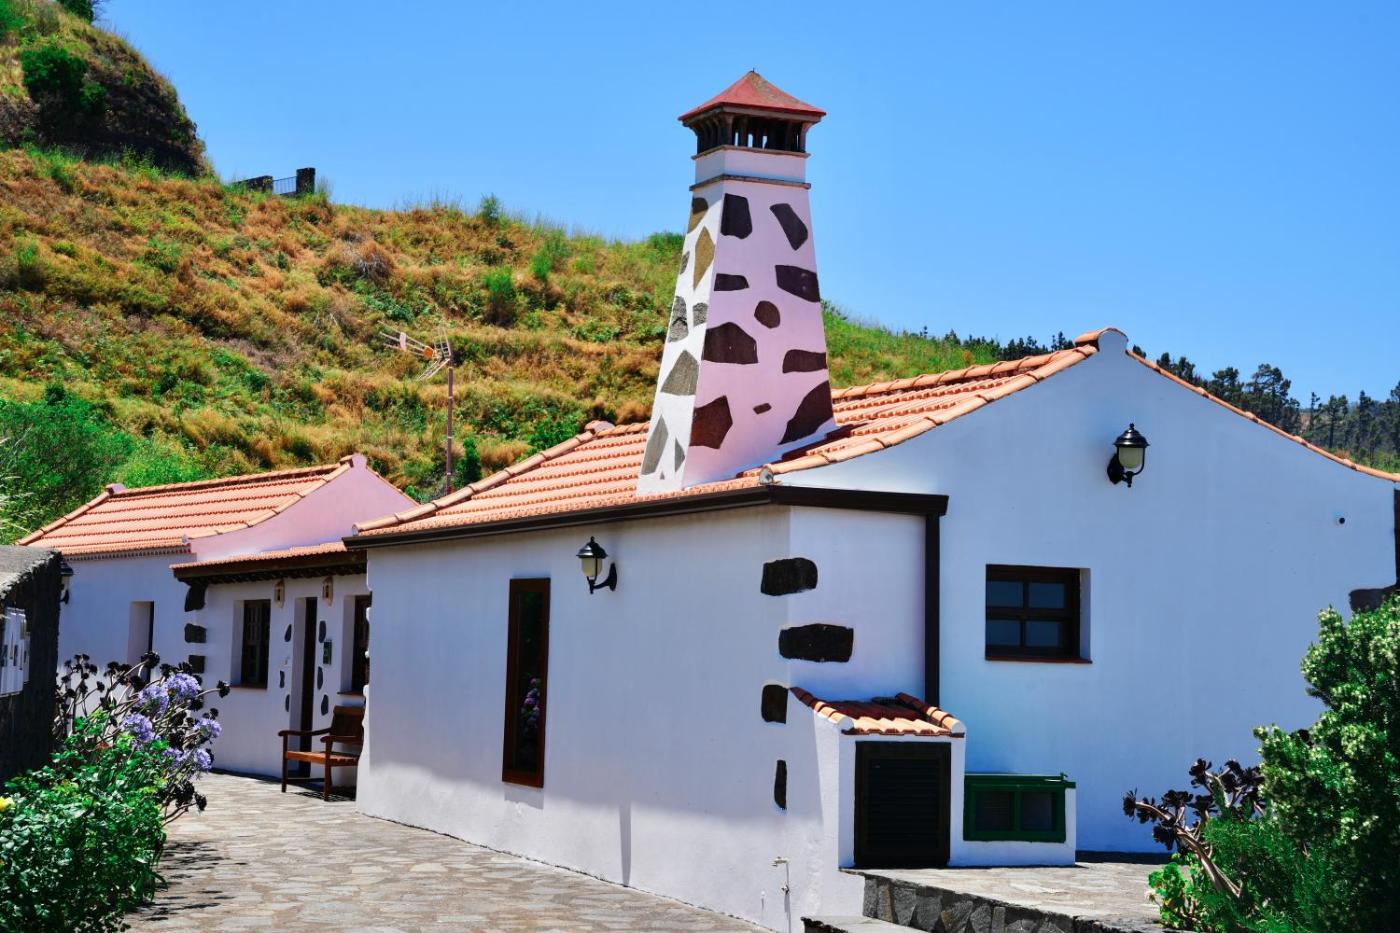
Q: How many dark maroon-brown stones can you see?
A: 10